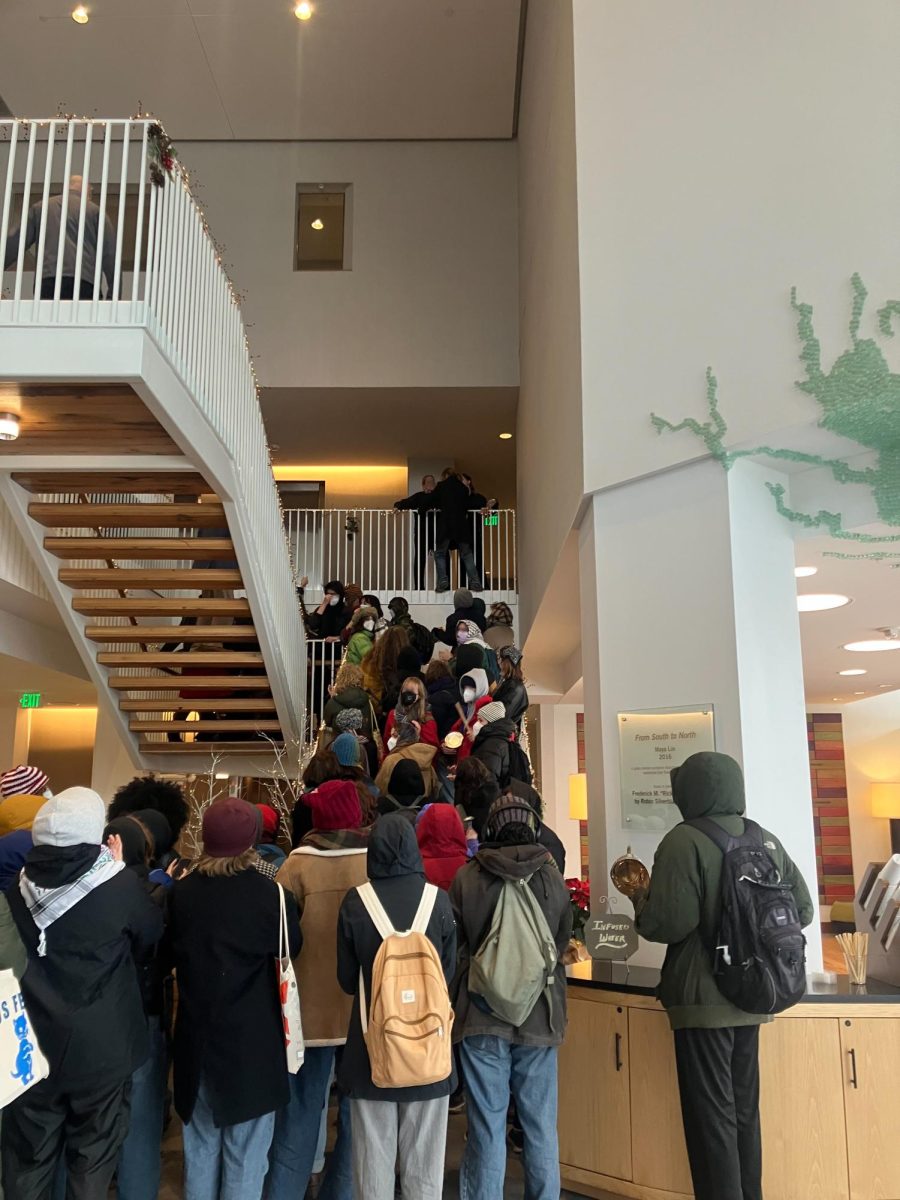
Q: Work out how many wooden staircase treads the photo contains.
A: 11